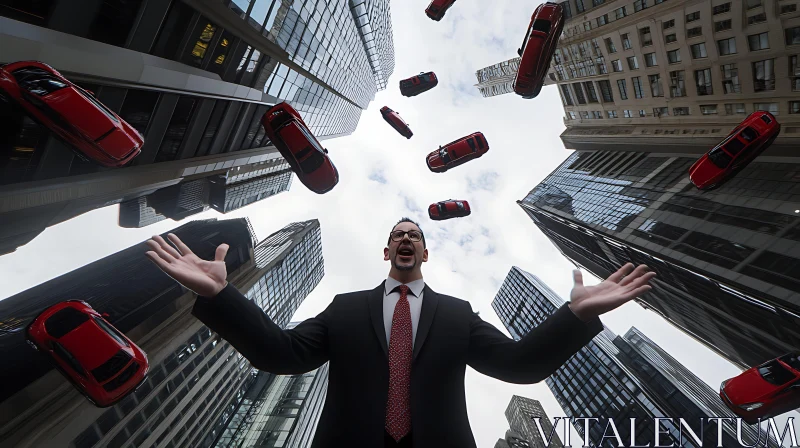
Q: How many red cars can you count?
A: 11